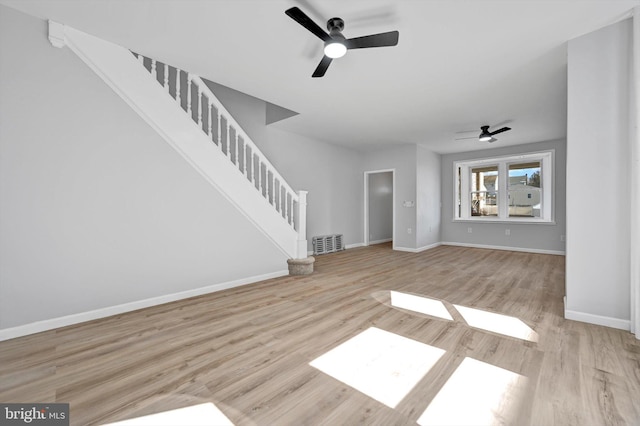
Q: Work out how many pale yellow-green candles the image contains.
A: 0